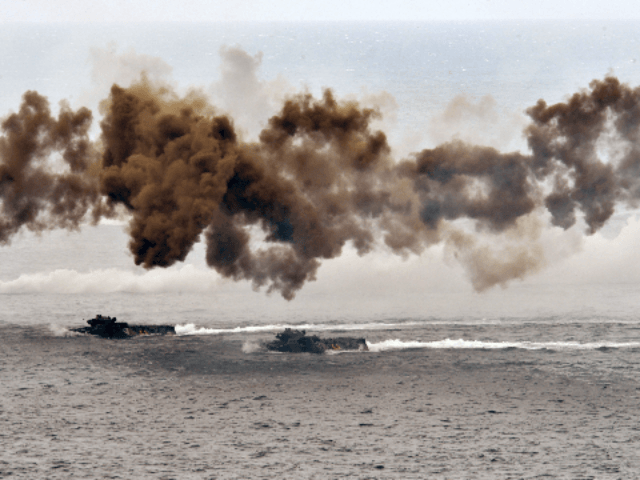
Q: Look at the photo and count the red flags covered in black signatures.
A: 0